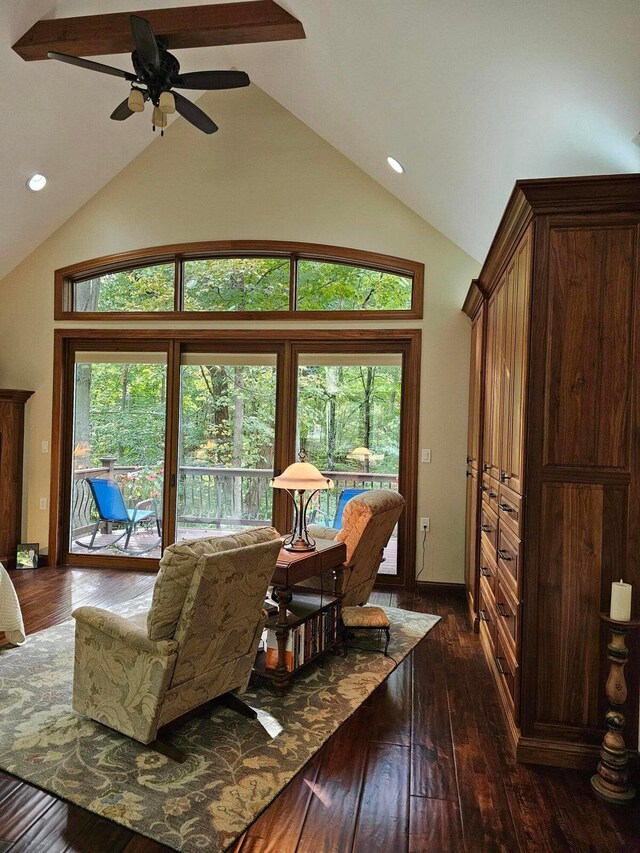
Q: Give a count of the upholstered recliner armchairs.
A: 2